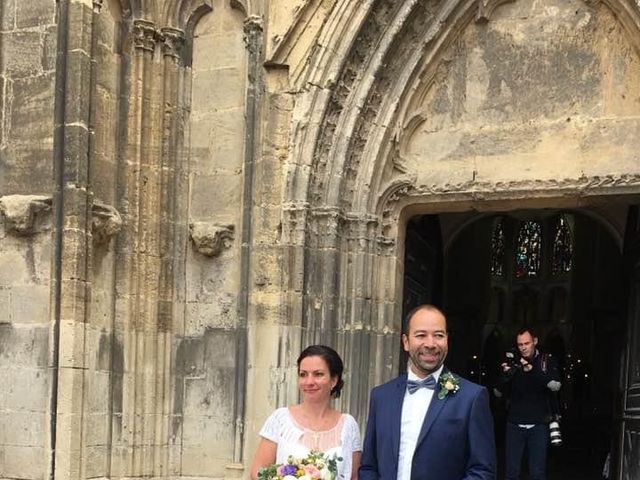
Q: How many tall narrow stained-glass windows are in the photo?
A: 3